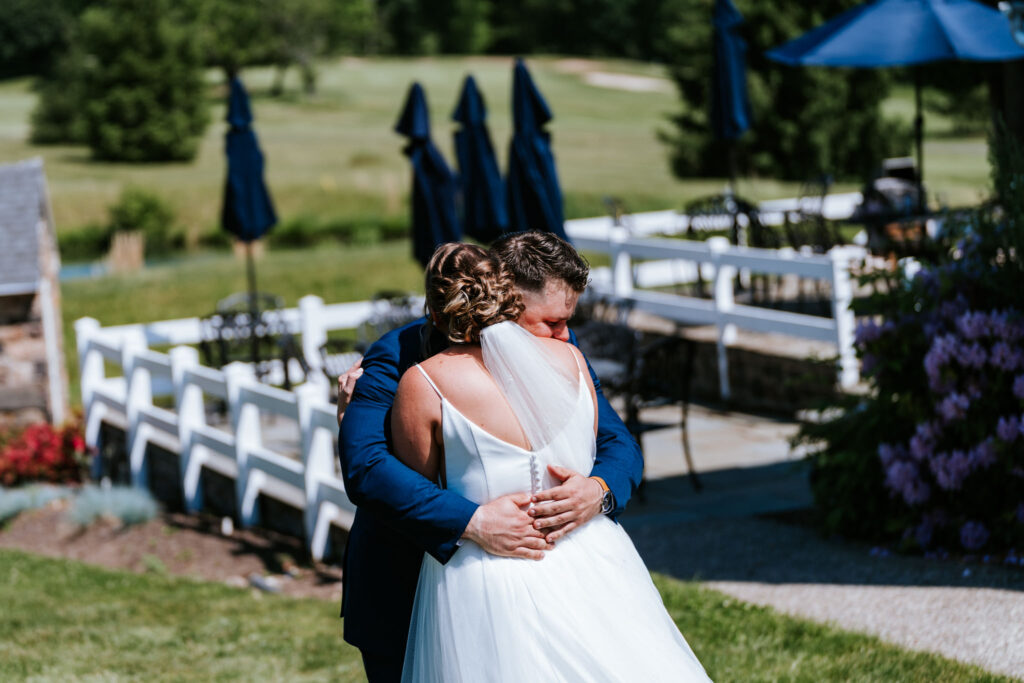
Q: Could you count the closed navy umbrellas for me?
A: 5